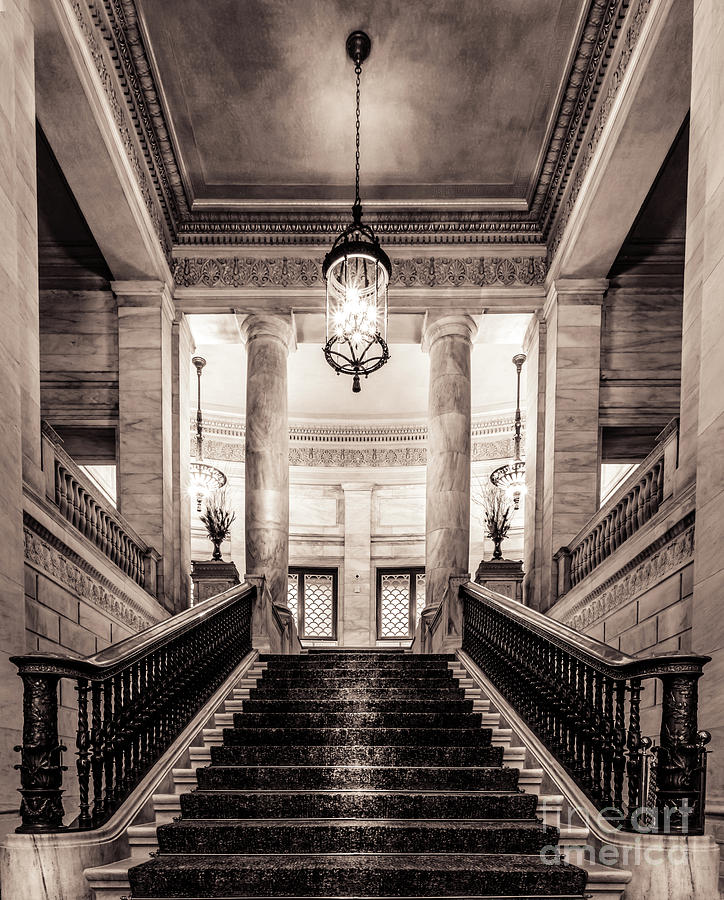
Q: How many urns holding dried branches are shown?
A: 2